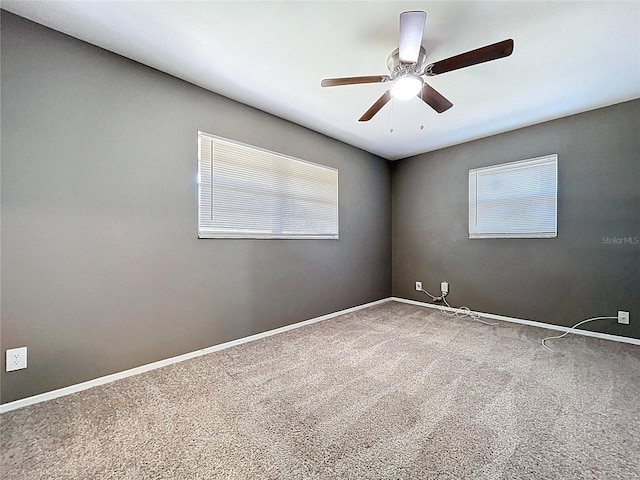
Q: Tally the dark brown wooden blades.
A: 4